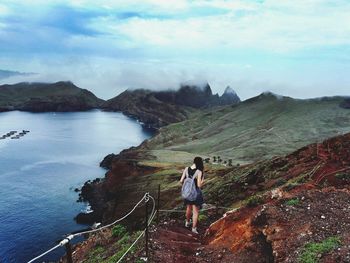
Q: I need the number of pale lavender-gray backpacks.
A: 1